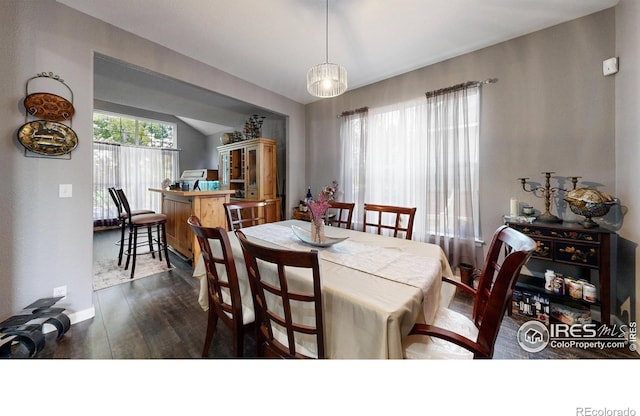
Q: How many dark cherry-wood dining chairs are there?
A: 6